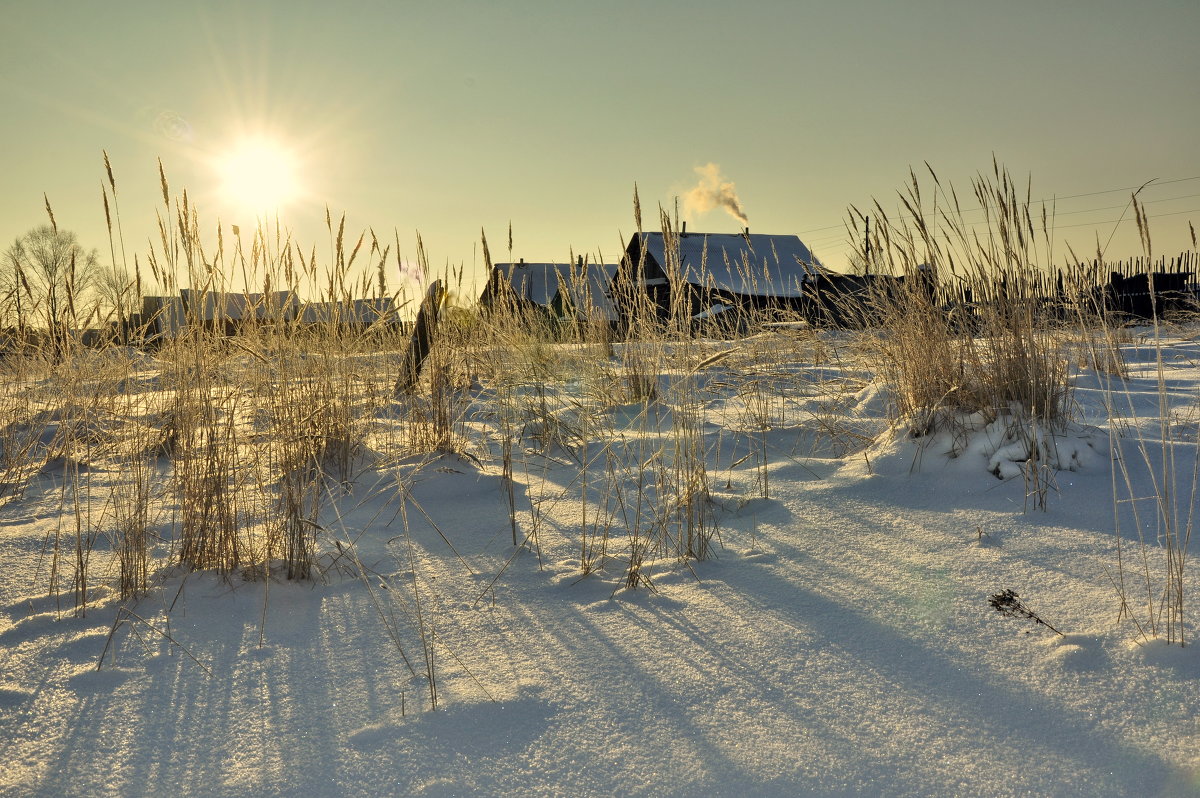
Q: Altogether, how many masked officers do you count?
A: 0